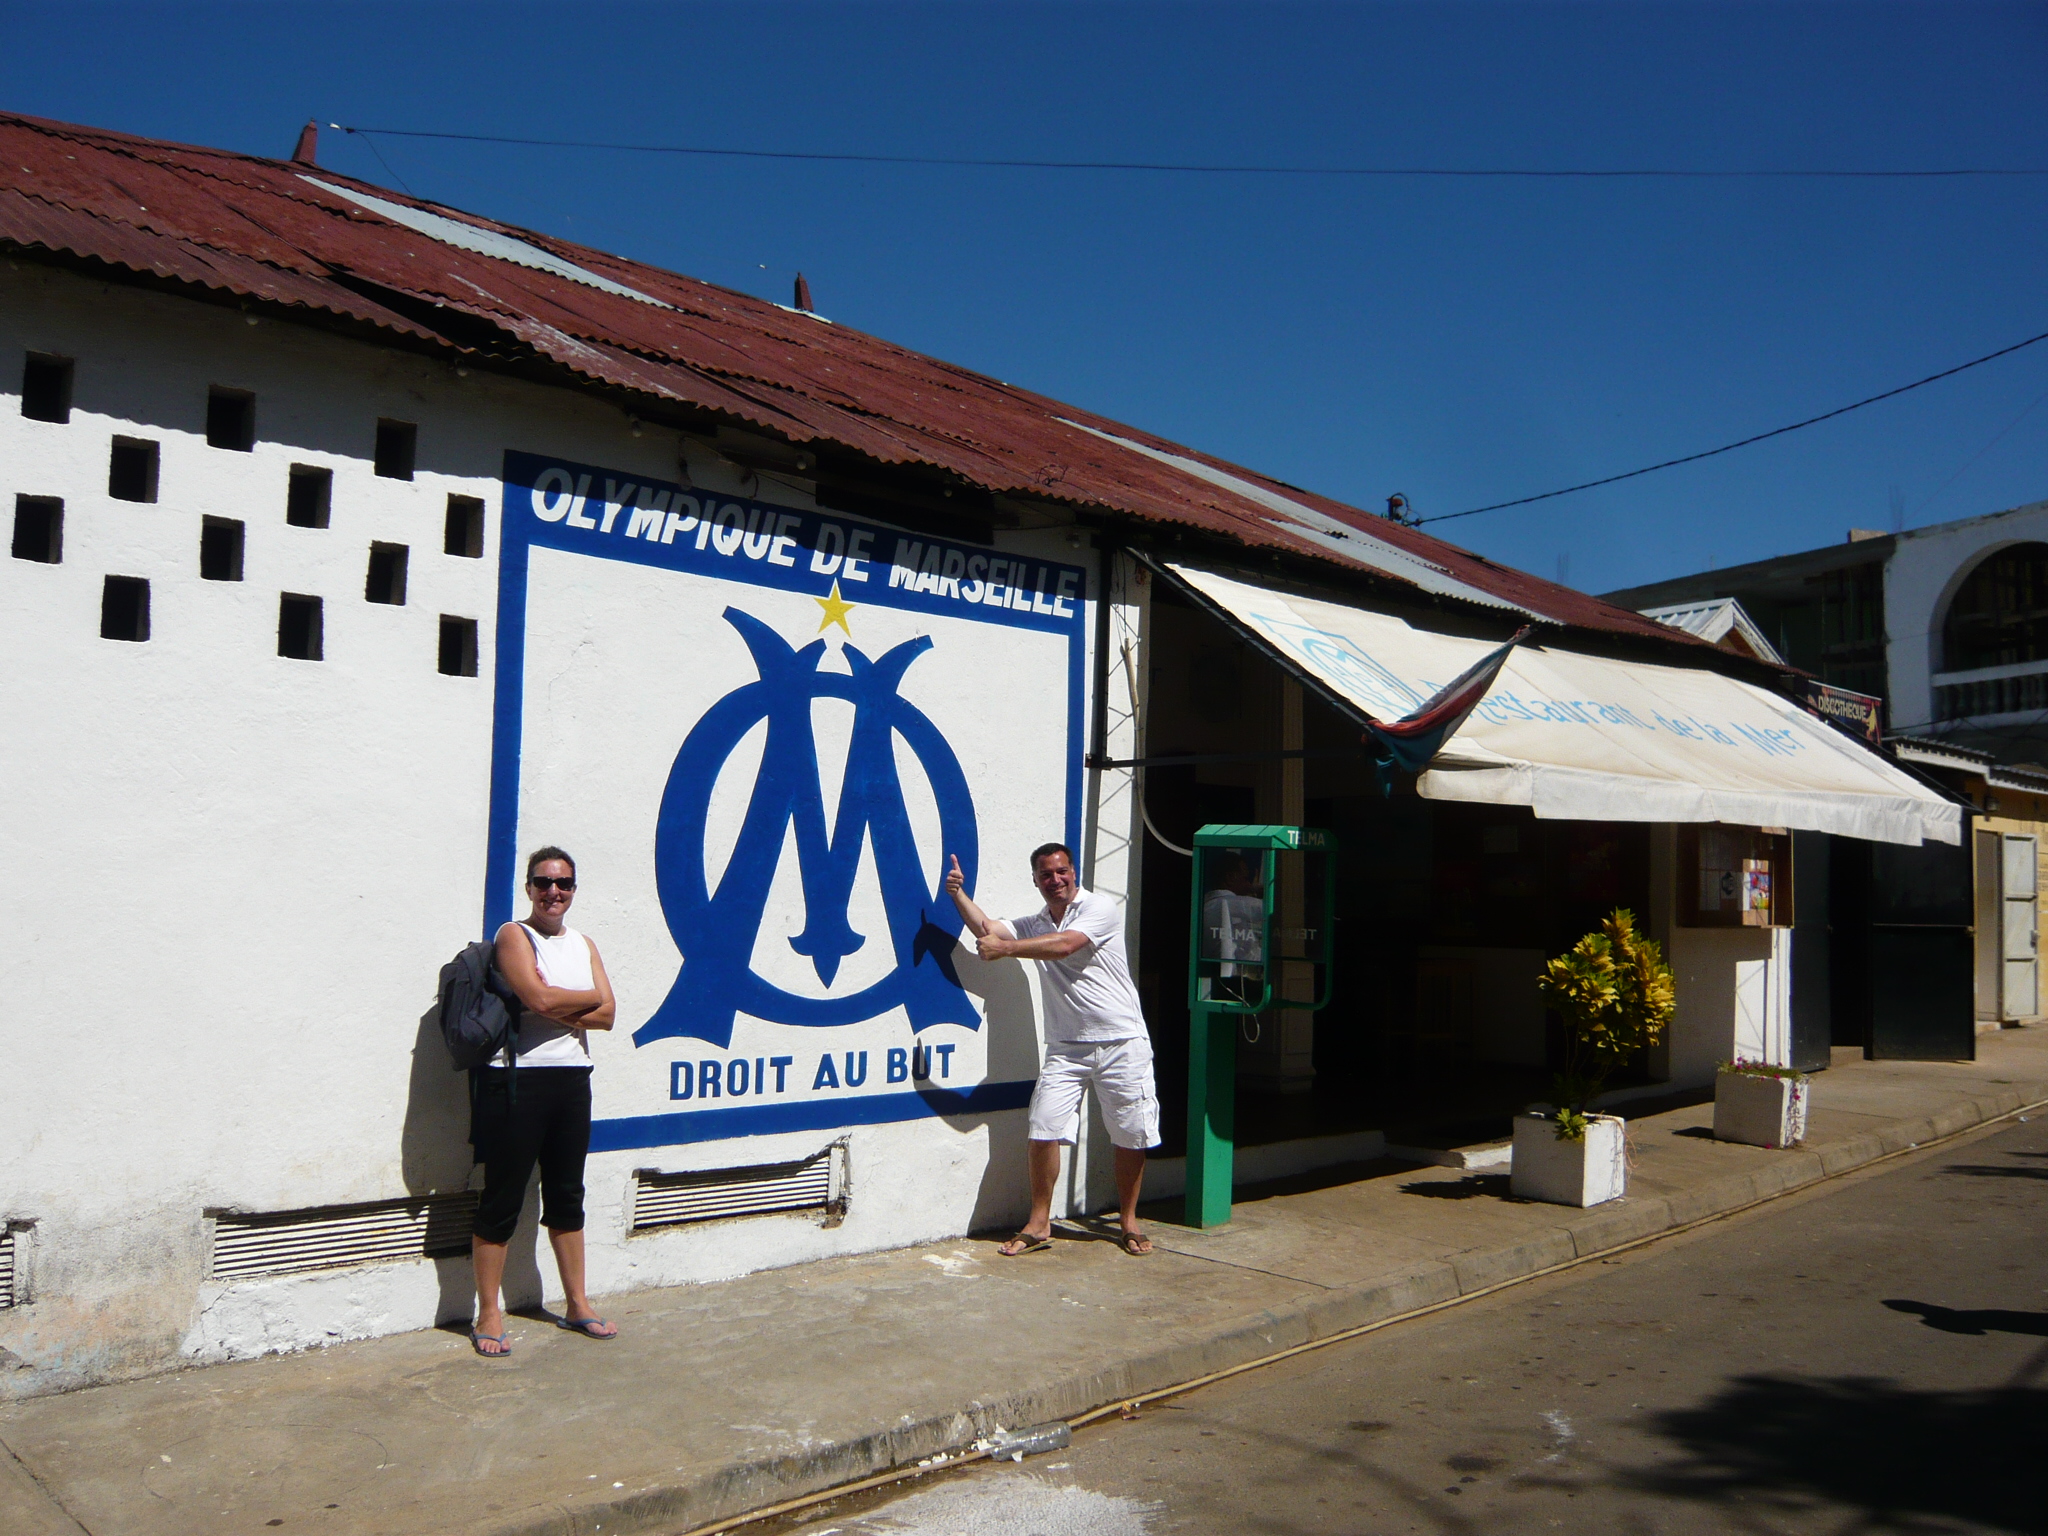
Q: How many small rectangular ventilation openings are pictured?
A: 12